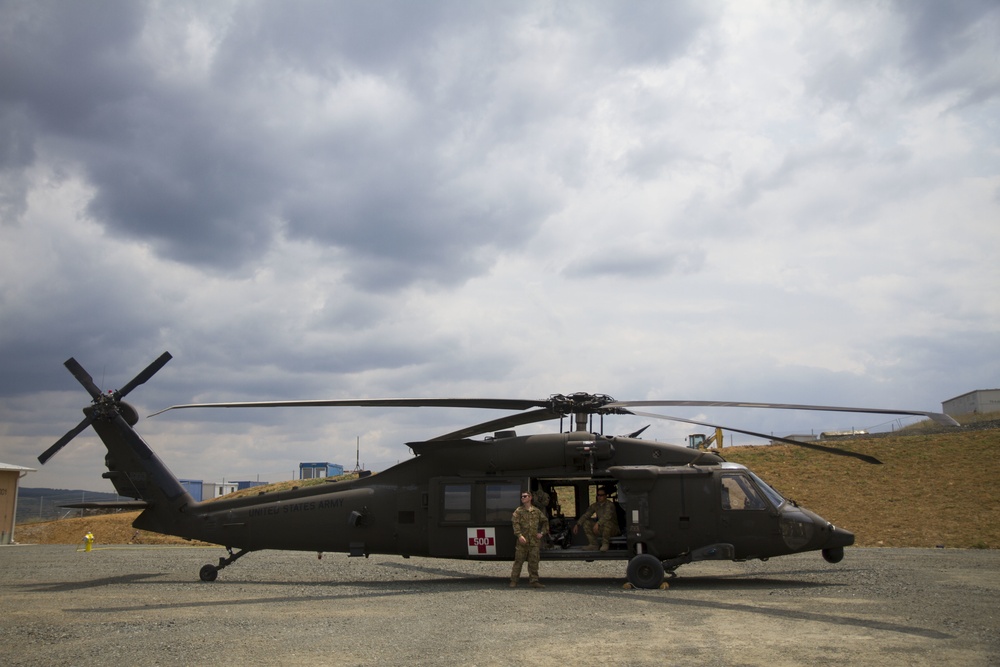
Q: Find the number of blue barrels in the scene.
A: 0